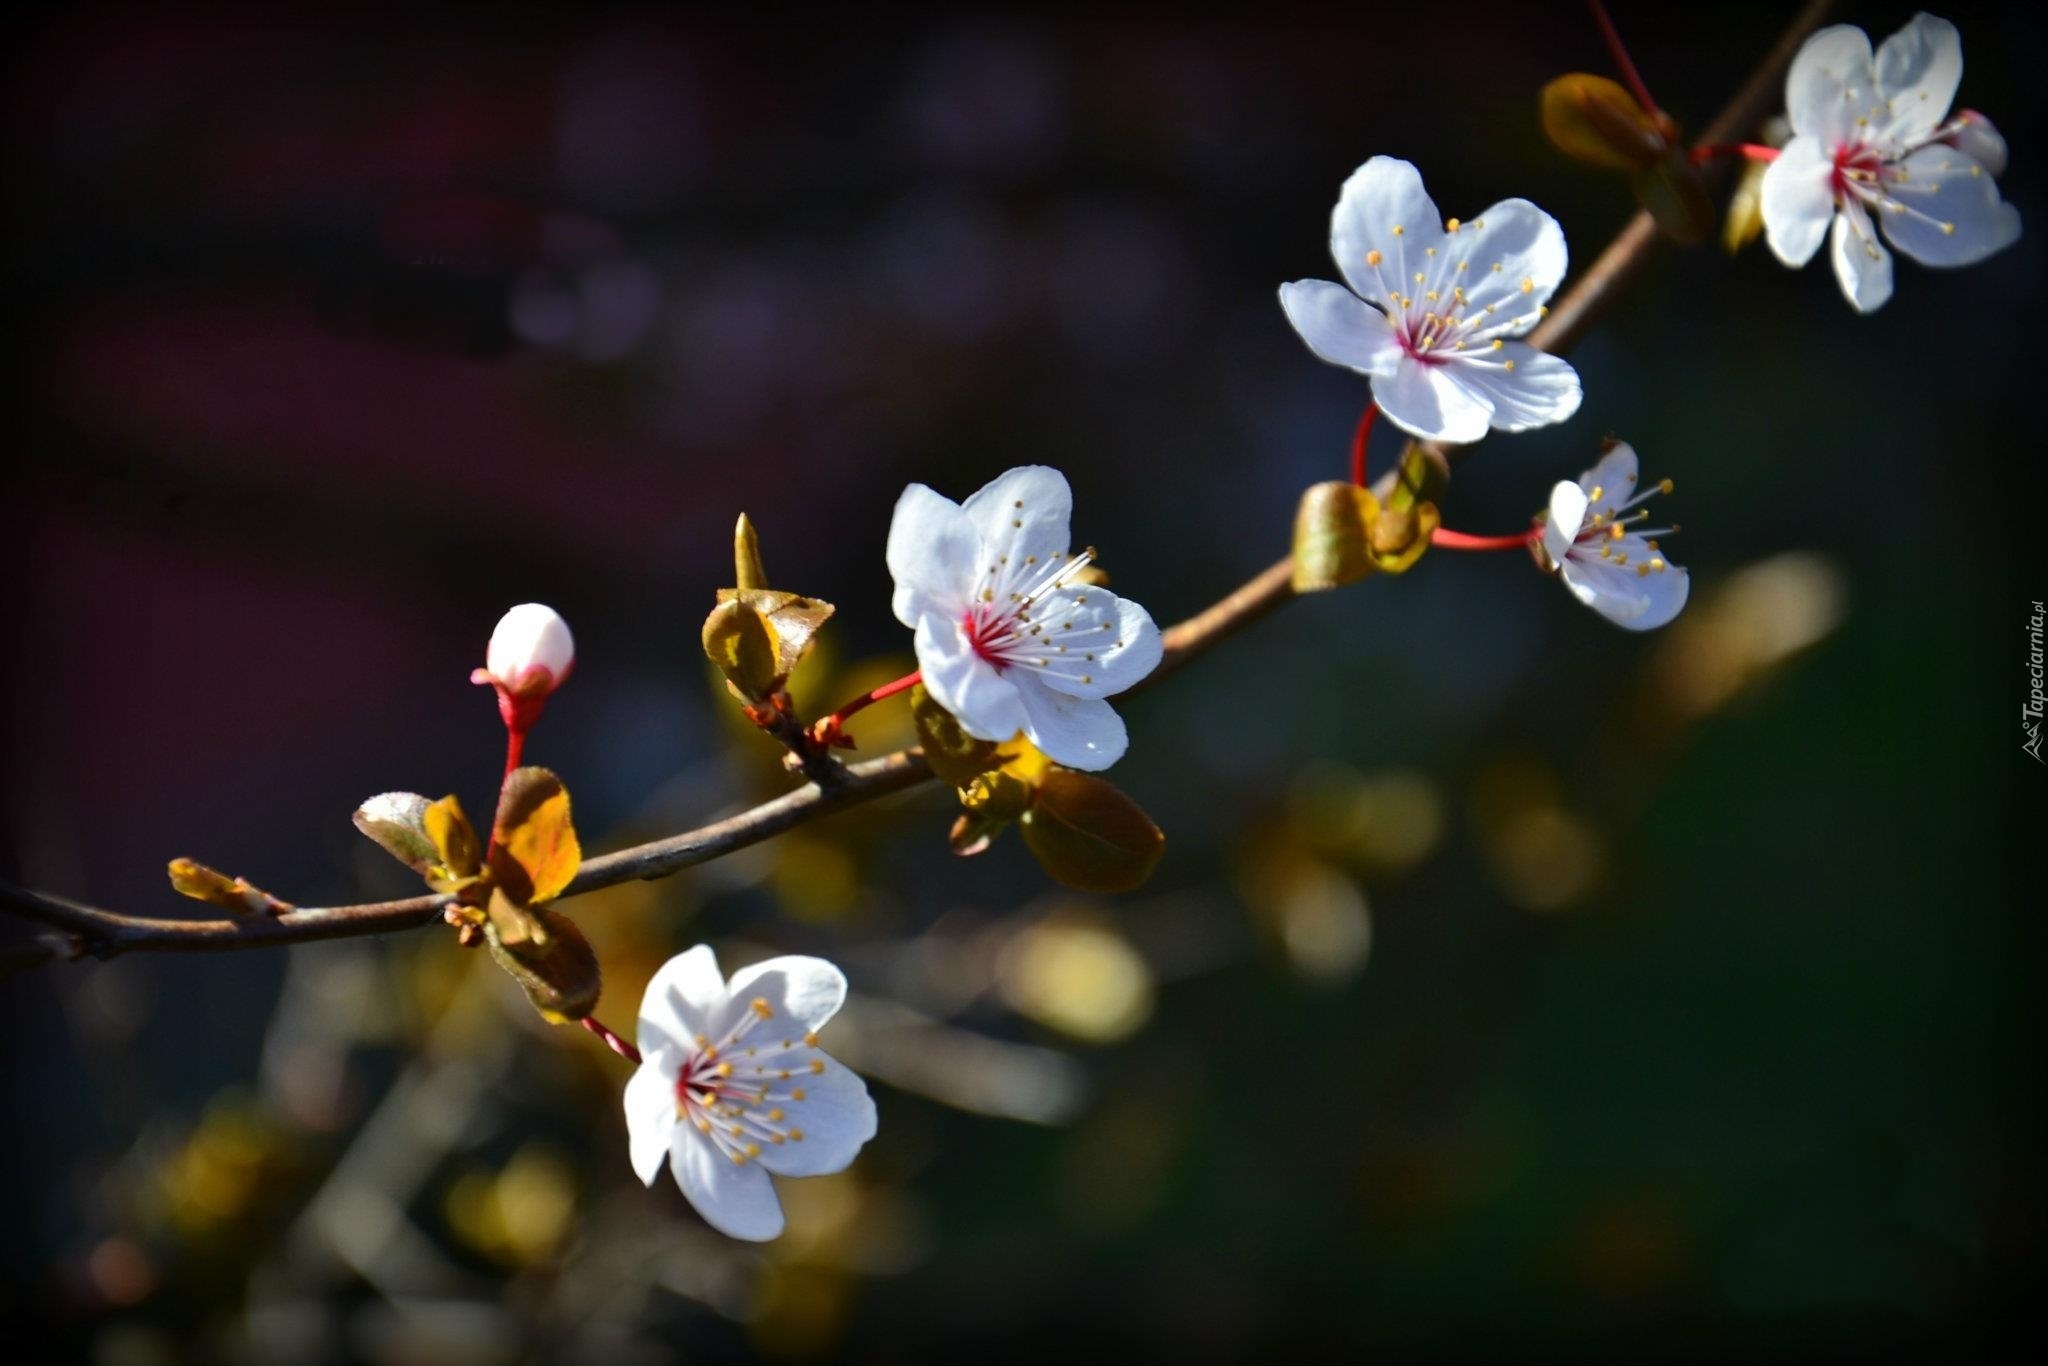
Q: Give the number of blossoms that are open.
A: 5